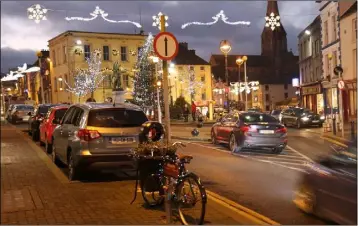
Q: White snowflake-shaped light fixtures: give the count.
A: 3